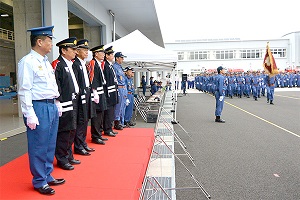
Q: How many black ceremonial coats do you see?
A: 4